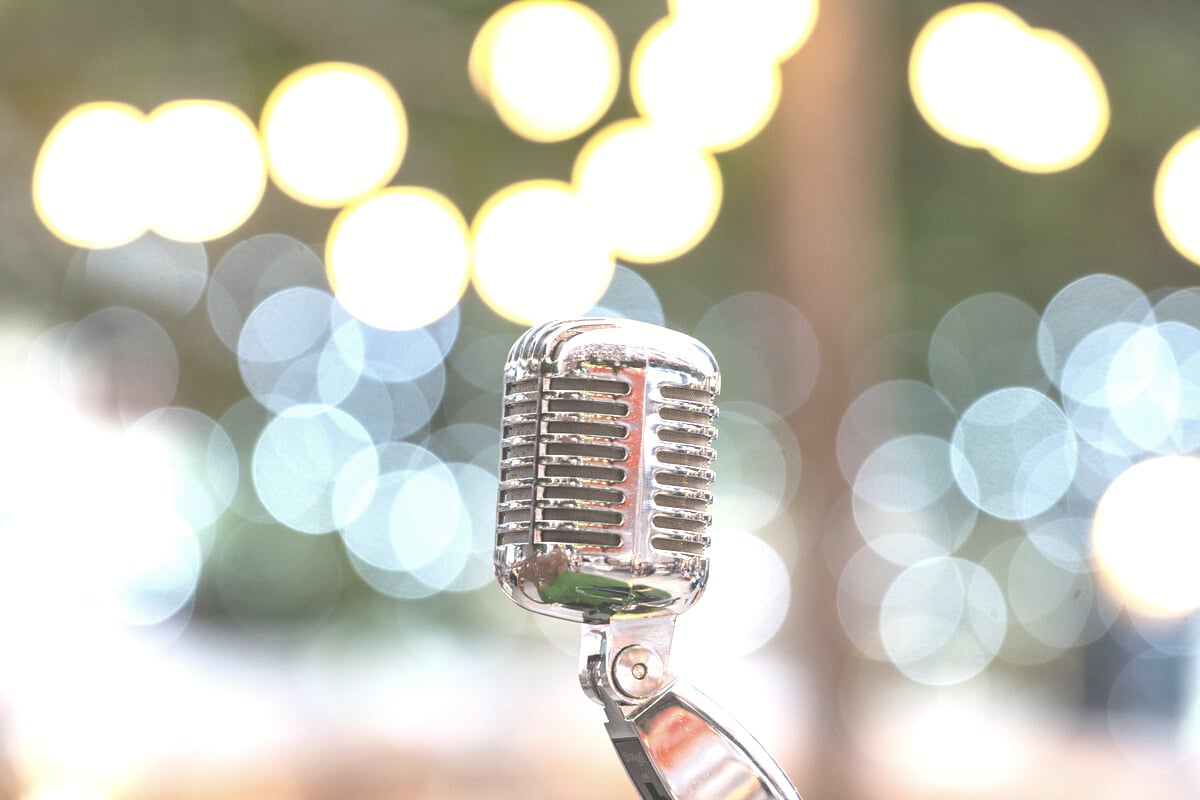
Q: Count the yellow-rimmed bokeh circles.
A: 12